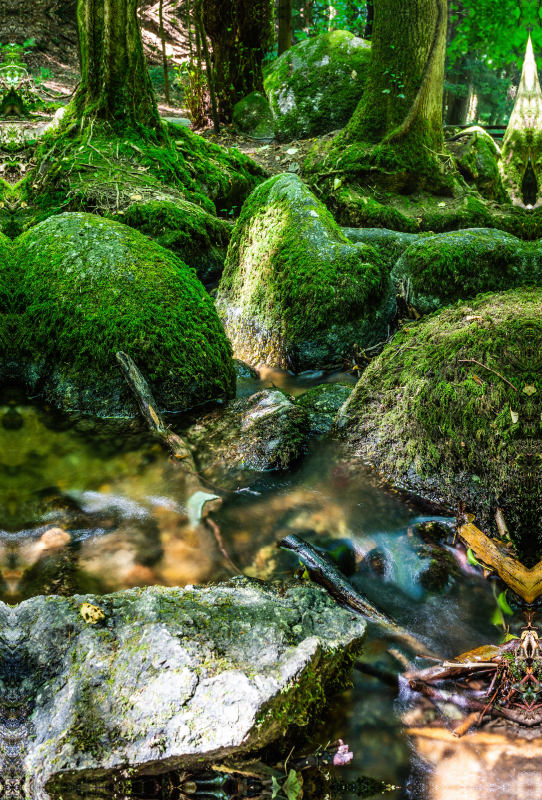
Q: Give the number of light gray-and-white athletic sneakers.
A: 0